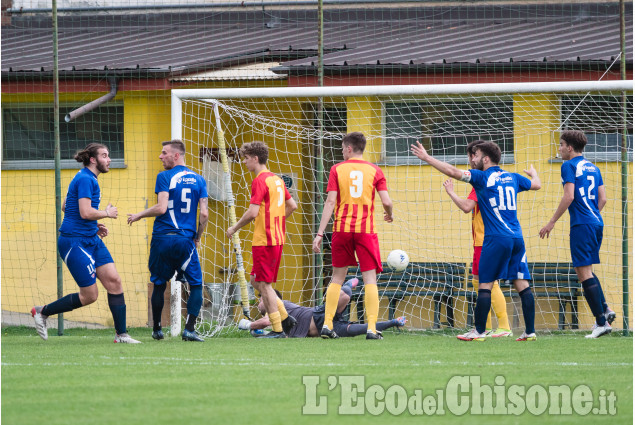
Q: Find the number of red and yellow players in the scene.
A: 3